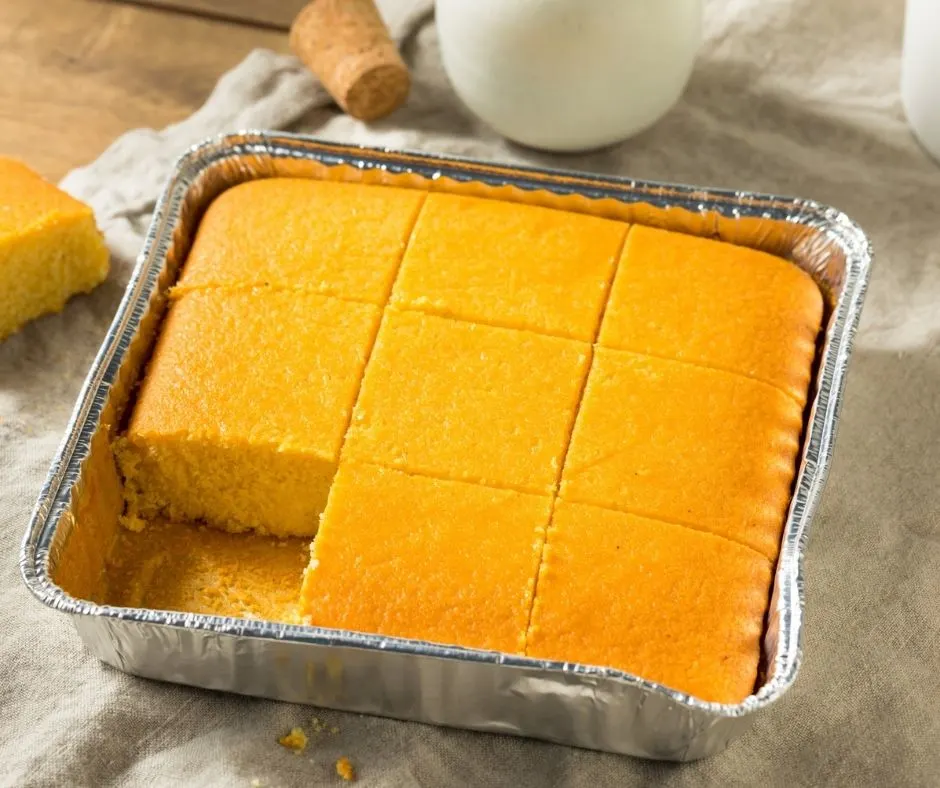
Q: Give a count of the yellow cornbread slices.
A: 9